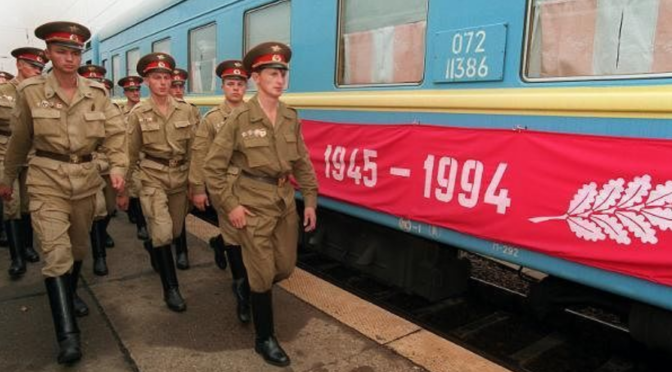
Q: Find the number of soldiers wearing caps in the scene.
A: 10